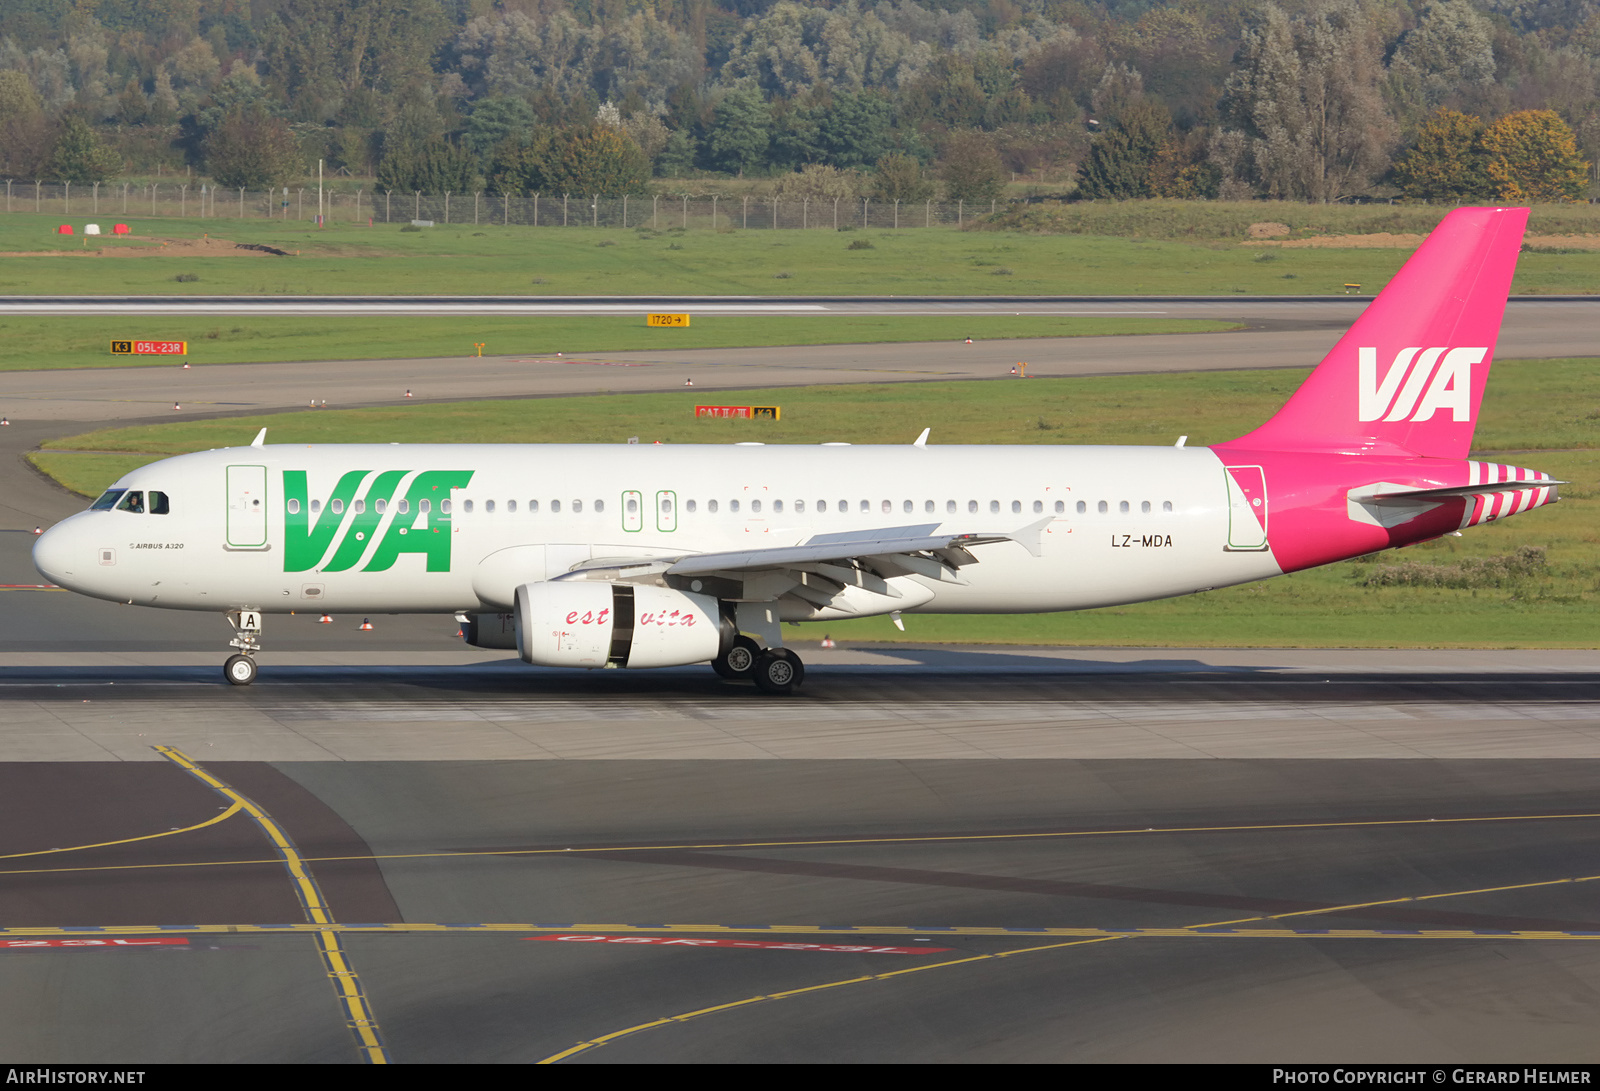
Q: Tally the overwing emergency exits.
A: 2